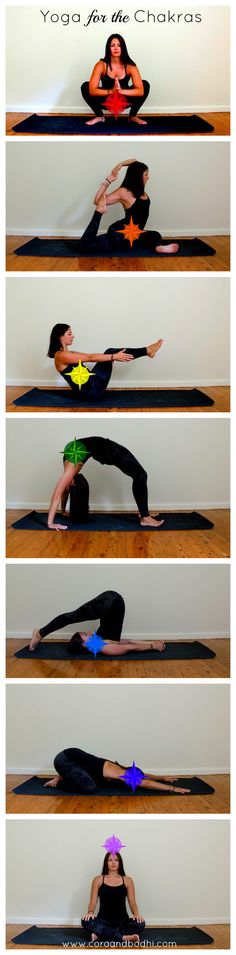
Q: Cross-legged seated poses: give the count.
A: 1